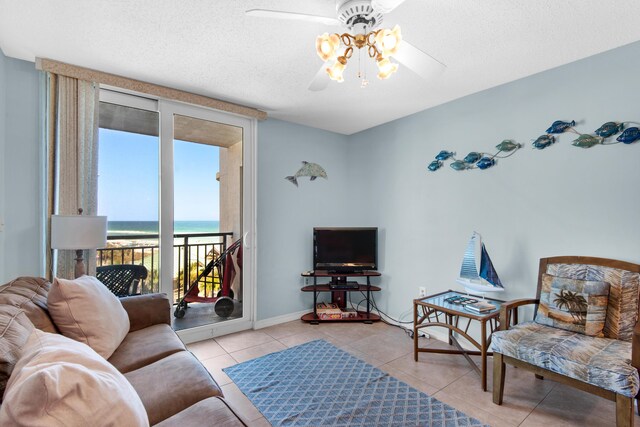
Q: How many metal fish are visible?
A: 11